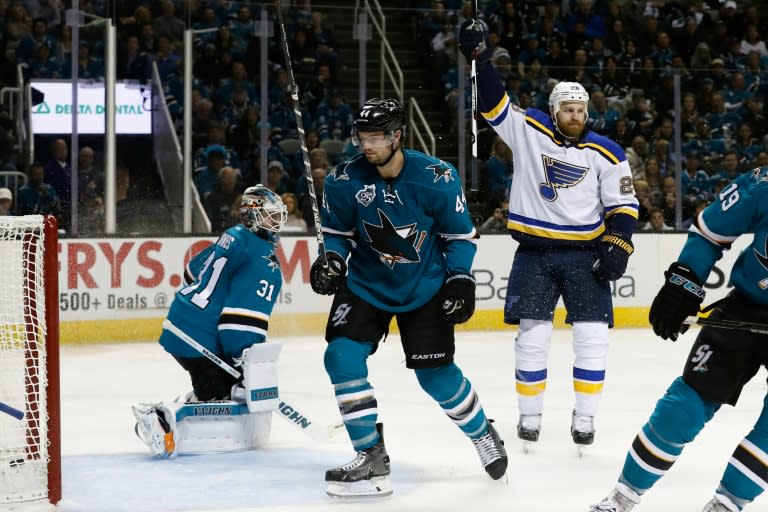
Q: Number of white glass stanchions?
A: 2